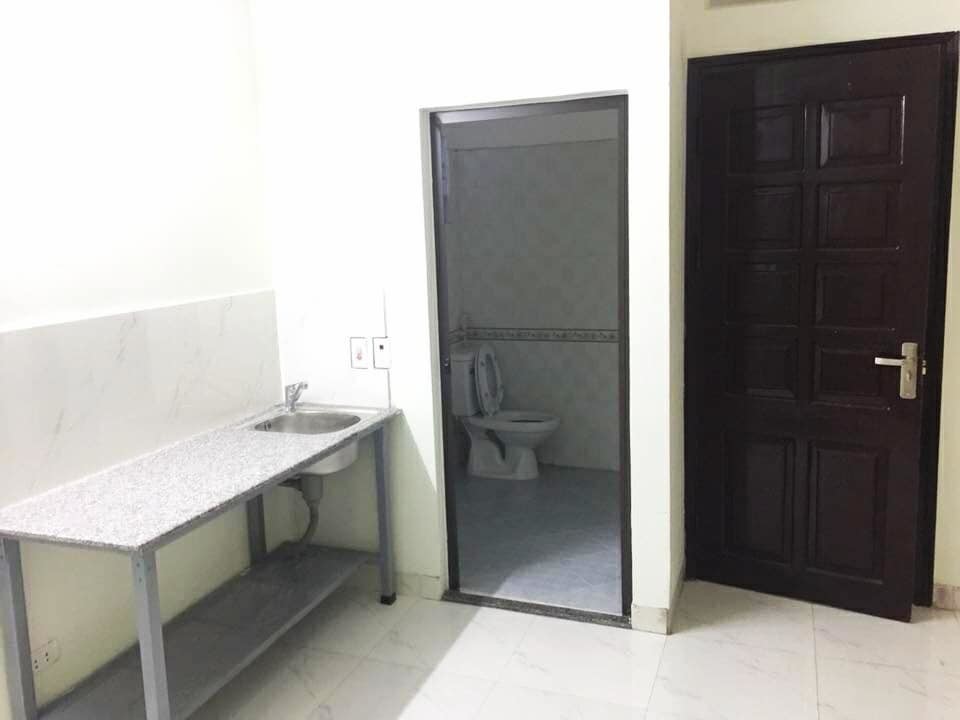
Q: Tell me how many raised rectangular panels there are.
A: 10